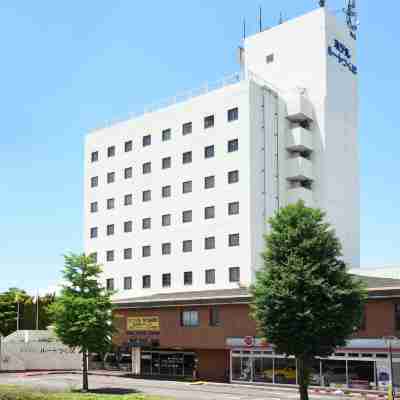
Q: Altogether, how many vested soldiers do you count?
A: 0